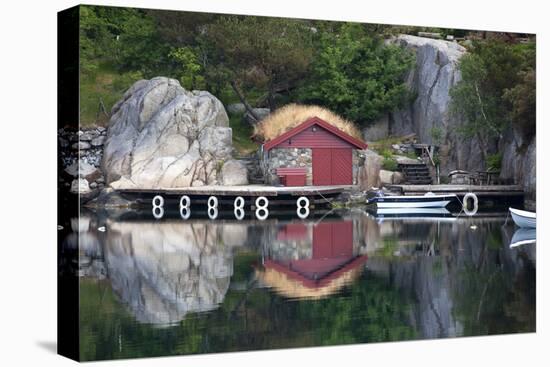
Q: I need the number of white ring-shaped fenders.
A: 7